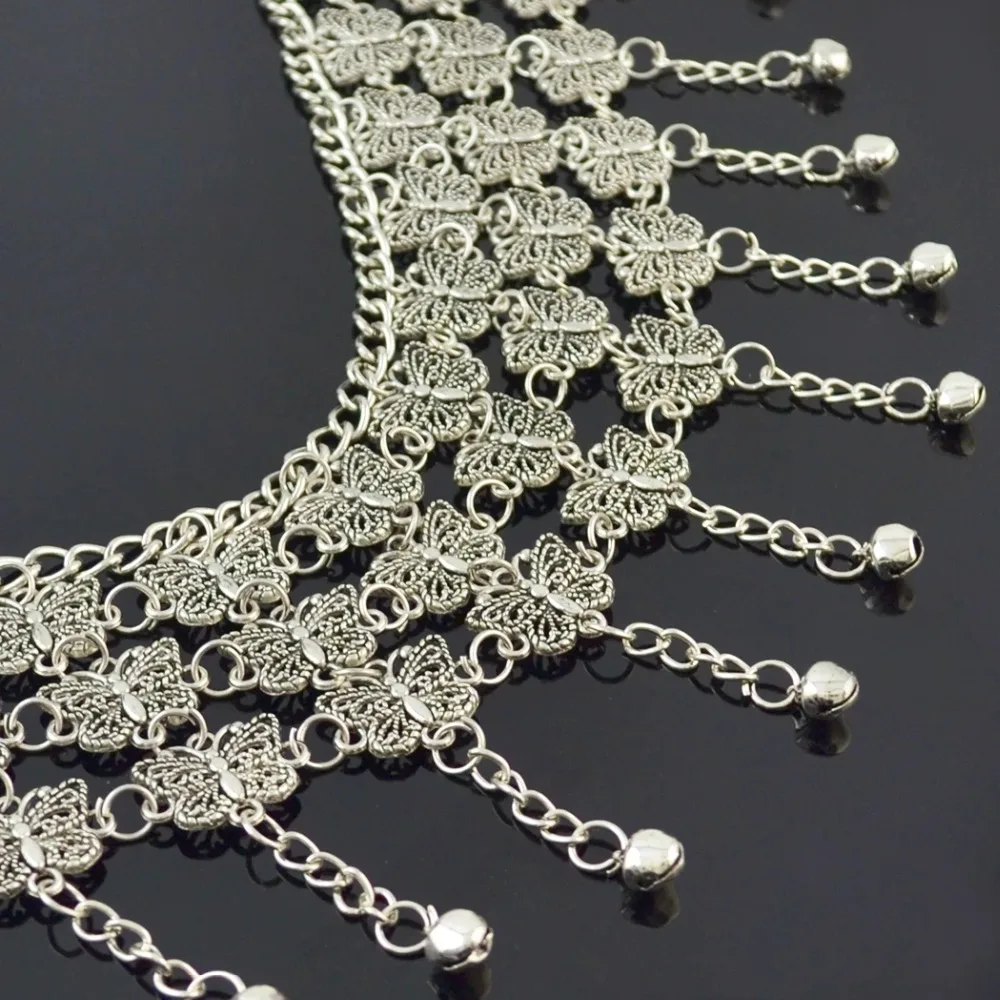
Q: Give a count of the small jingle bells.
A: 9